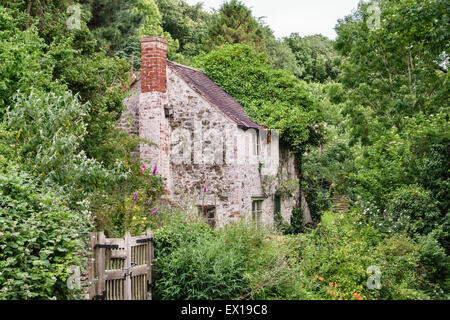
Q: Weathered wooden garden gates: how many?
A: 1